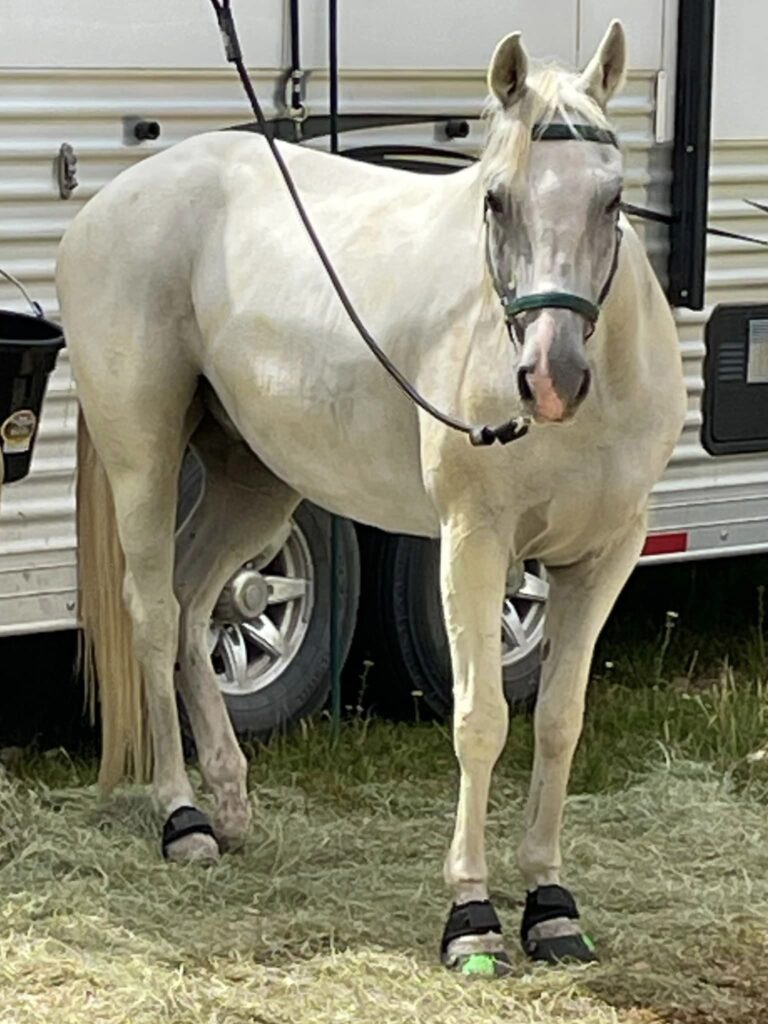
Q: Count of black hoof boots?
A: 3